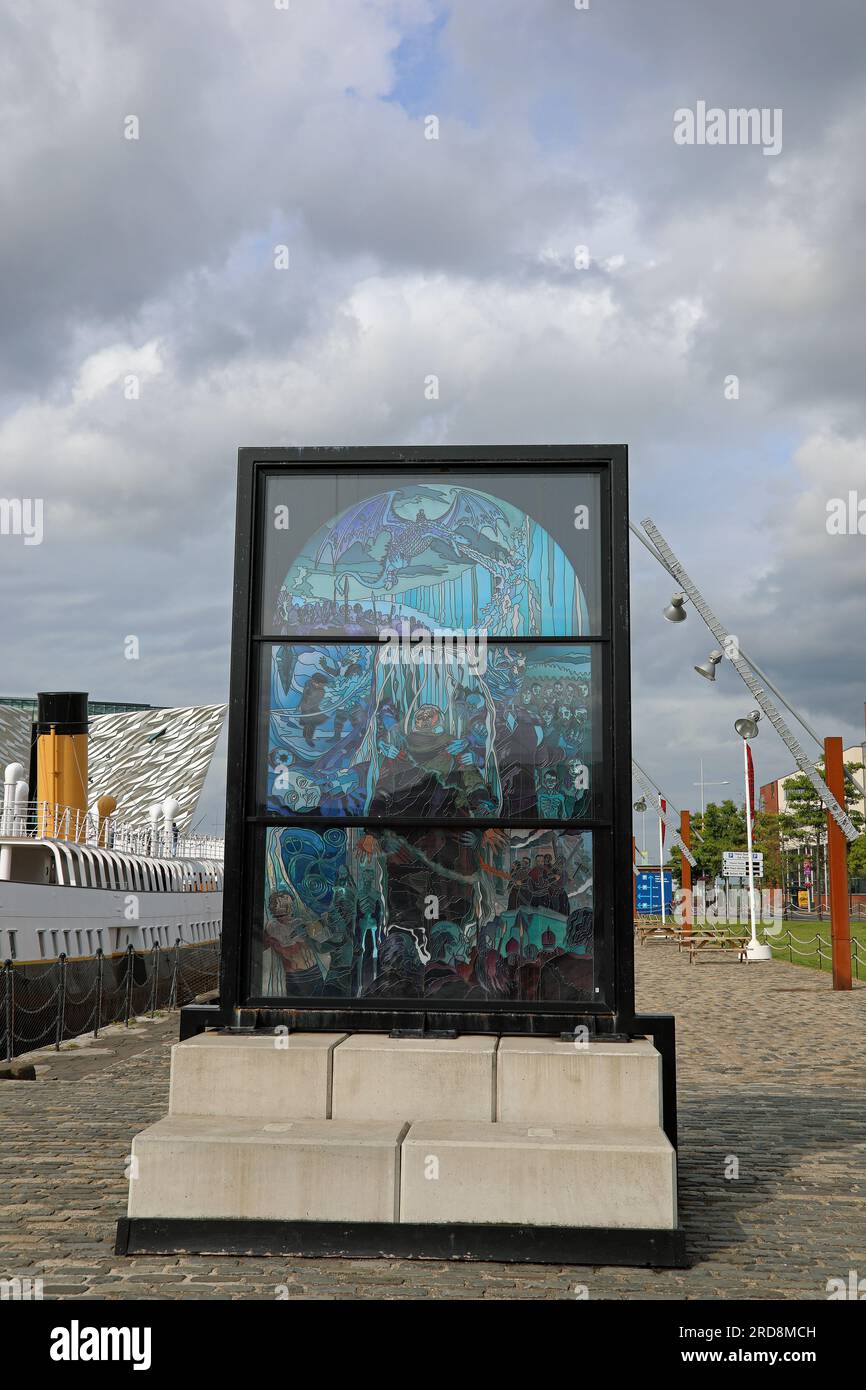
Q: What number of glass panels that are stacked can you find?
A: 3